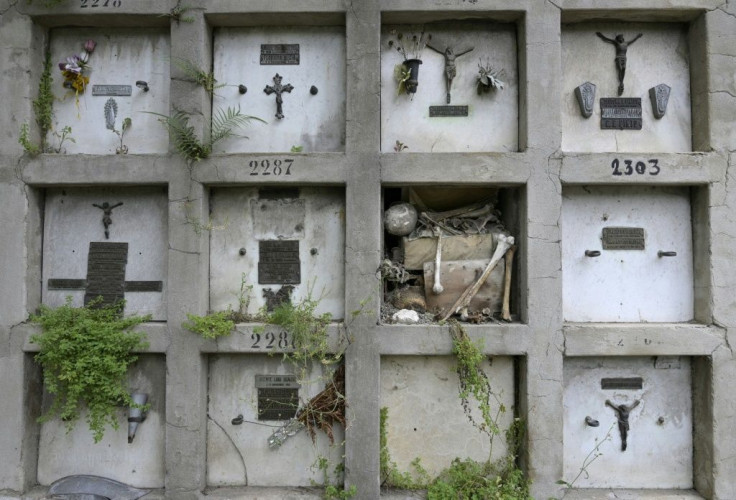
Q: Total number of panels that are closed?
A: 11